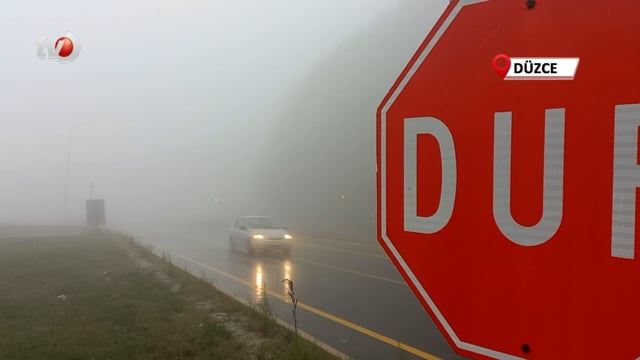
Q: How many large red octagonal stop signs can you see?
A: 1